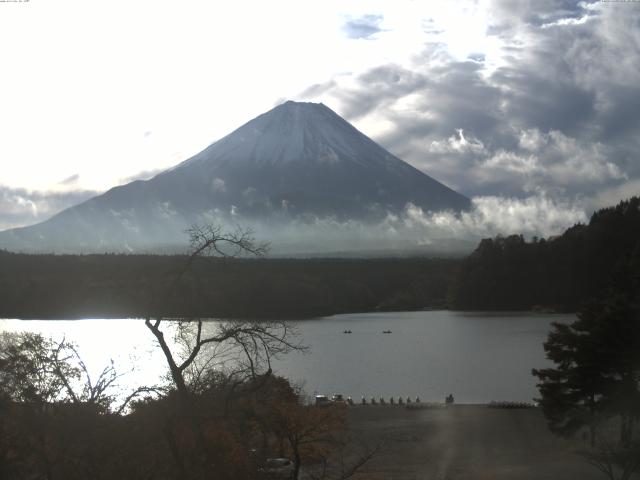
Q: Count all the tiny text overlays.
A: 2